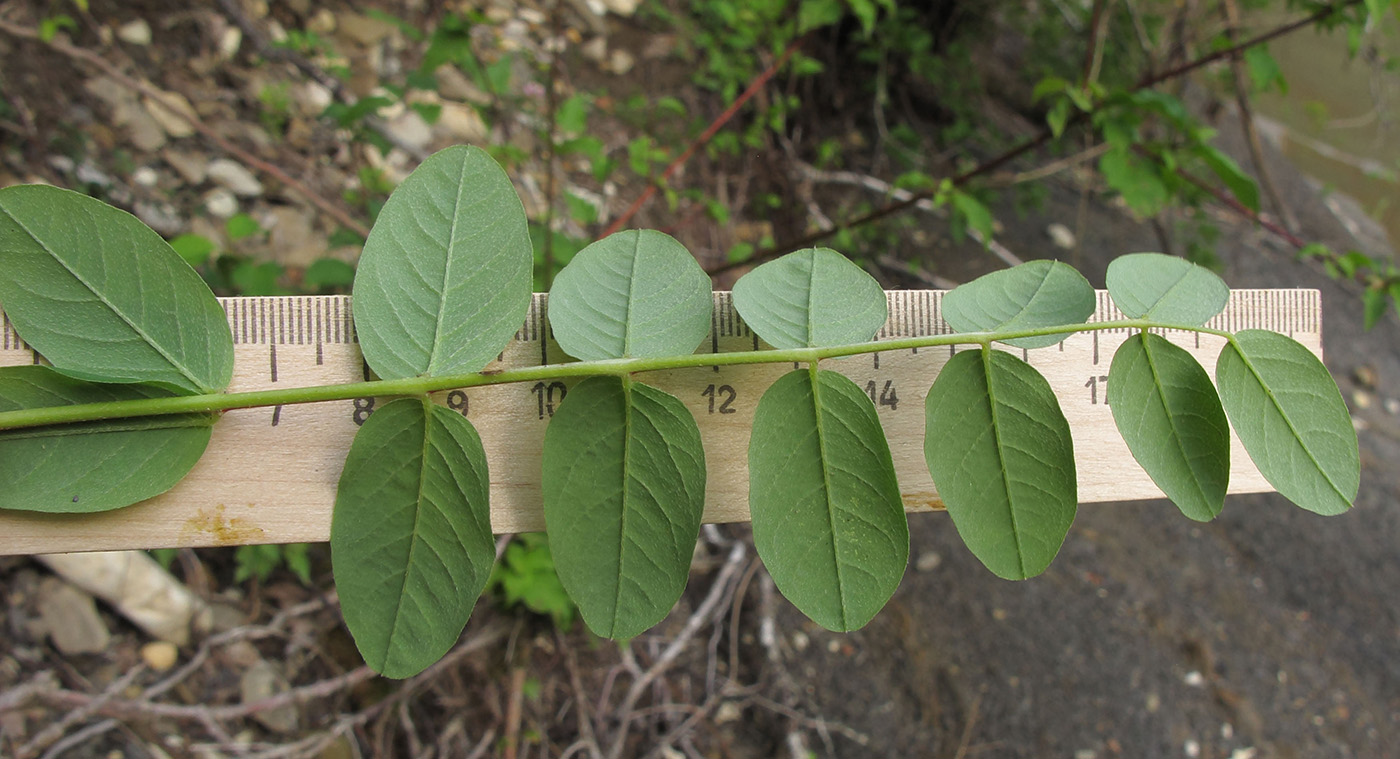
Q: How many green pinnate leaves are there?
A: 13